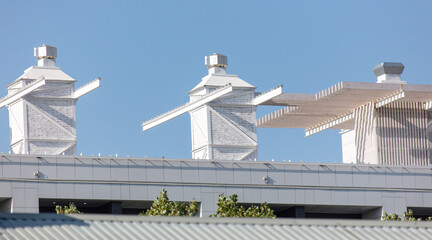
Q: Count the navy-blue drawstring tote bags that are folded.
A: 0